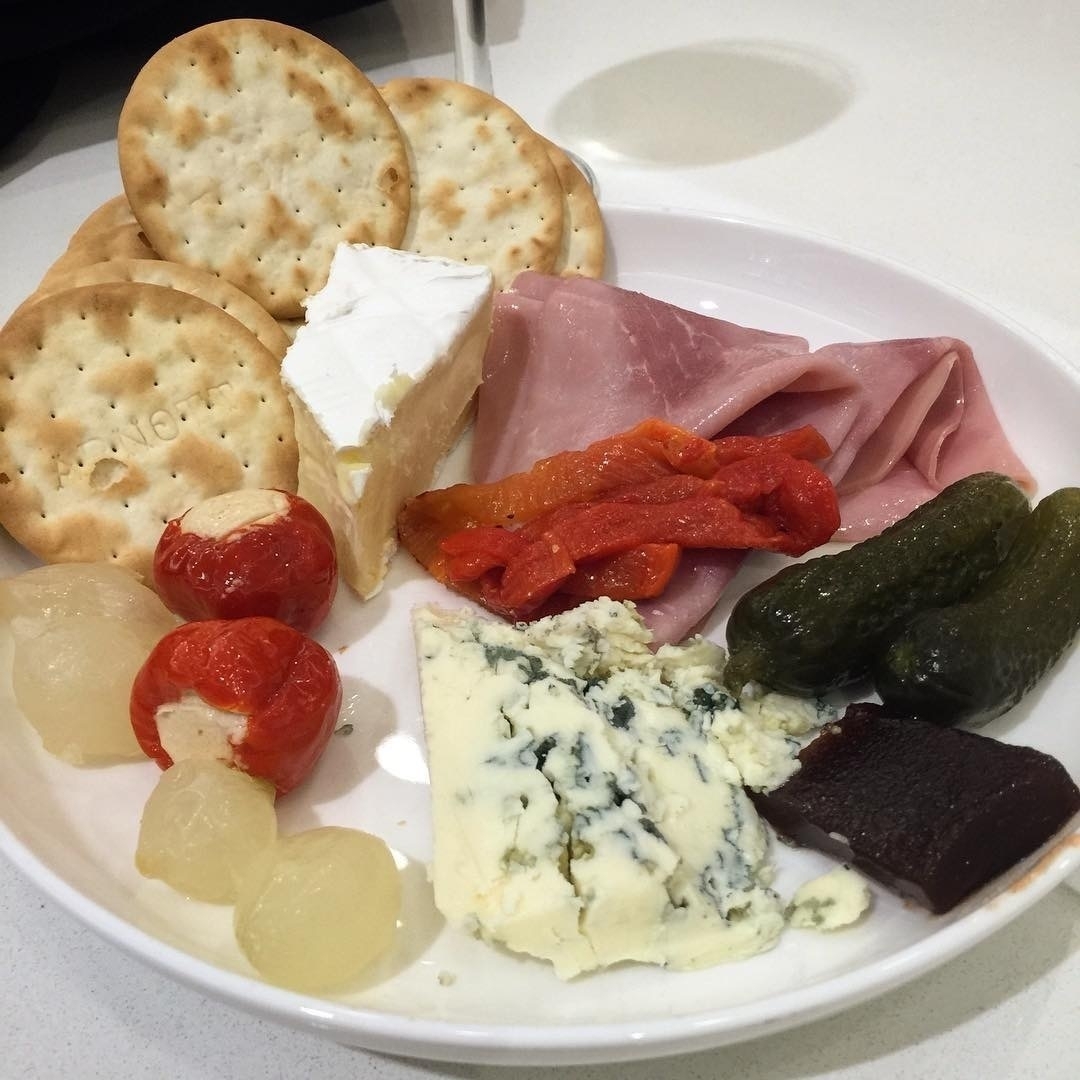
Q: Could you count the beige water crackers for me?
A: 7